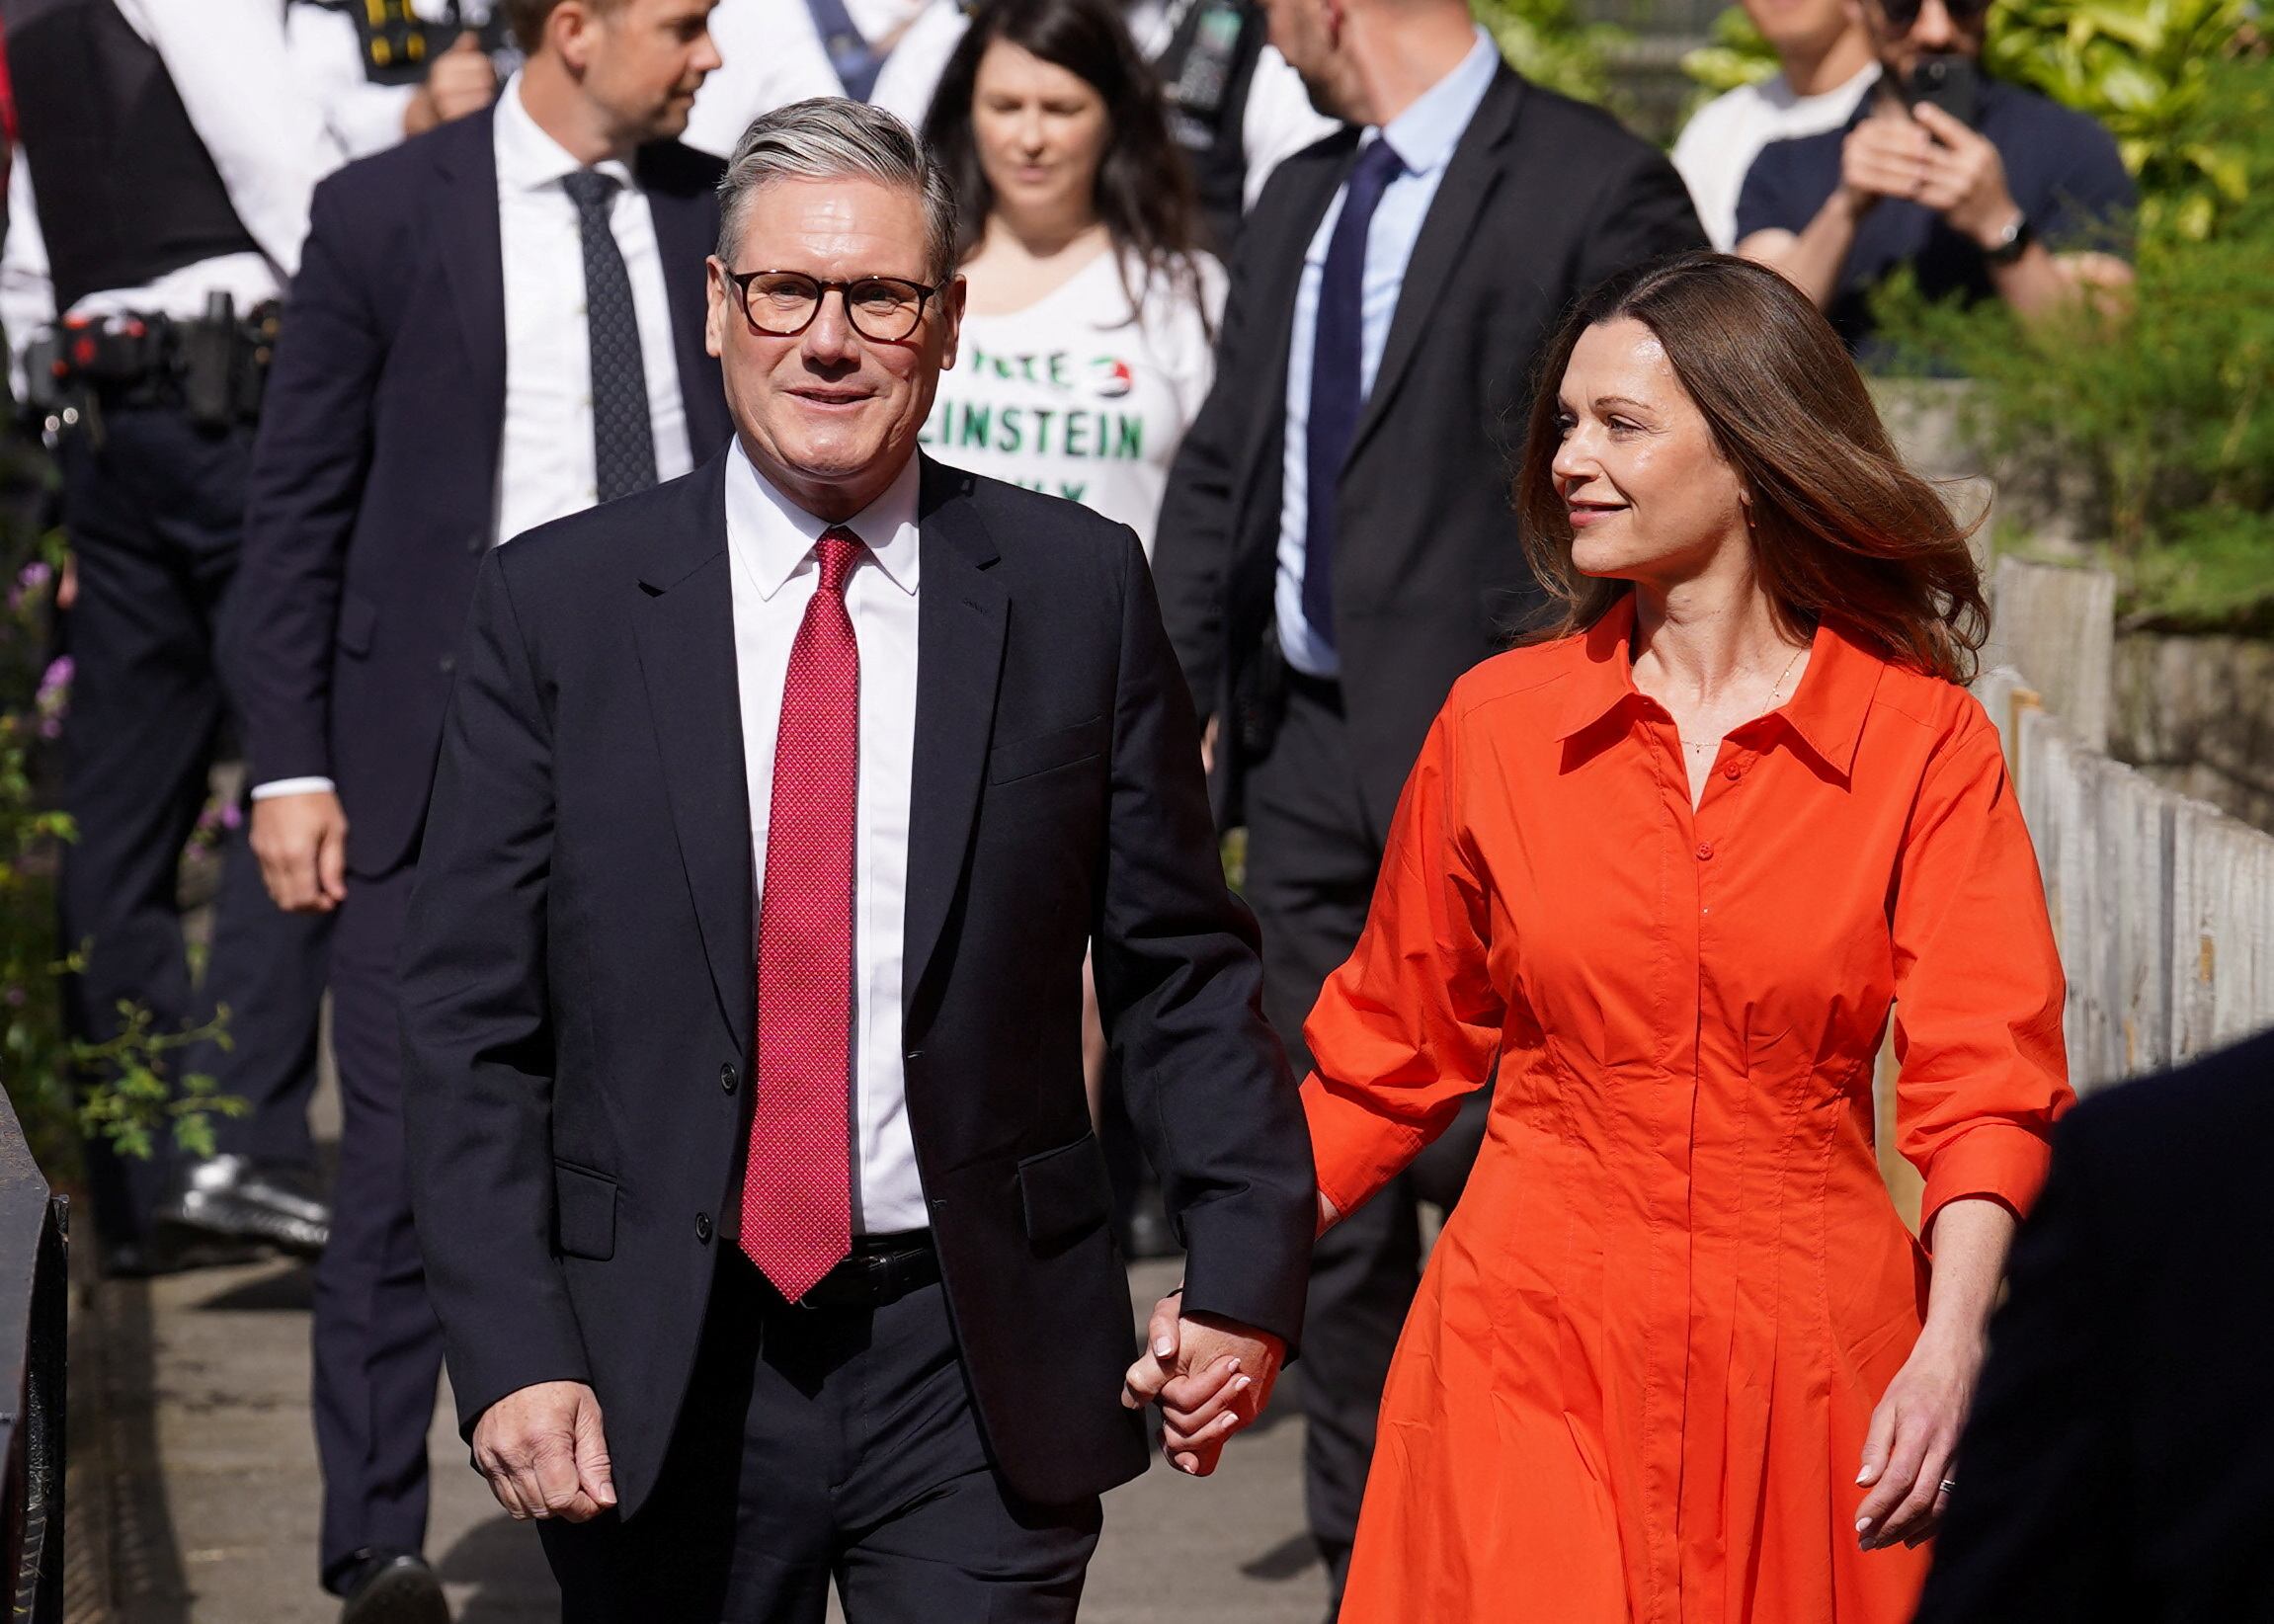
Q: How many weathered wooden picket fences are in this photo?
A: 1